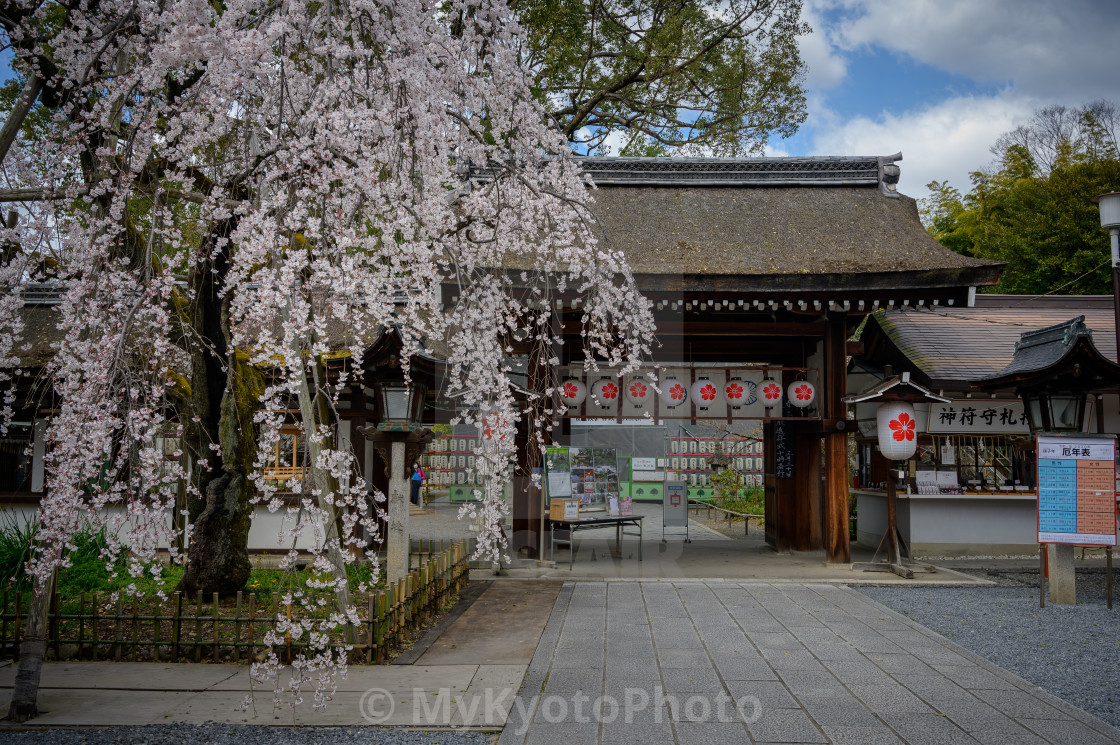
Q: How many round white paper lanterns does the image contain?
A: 8